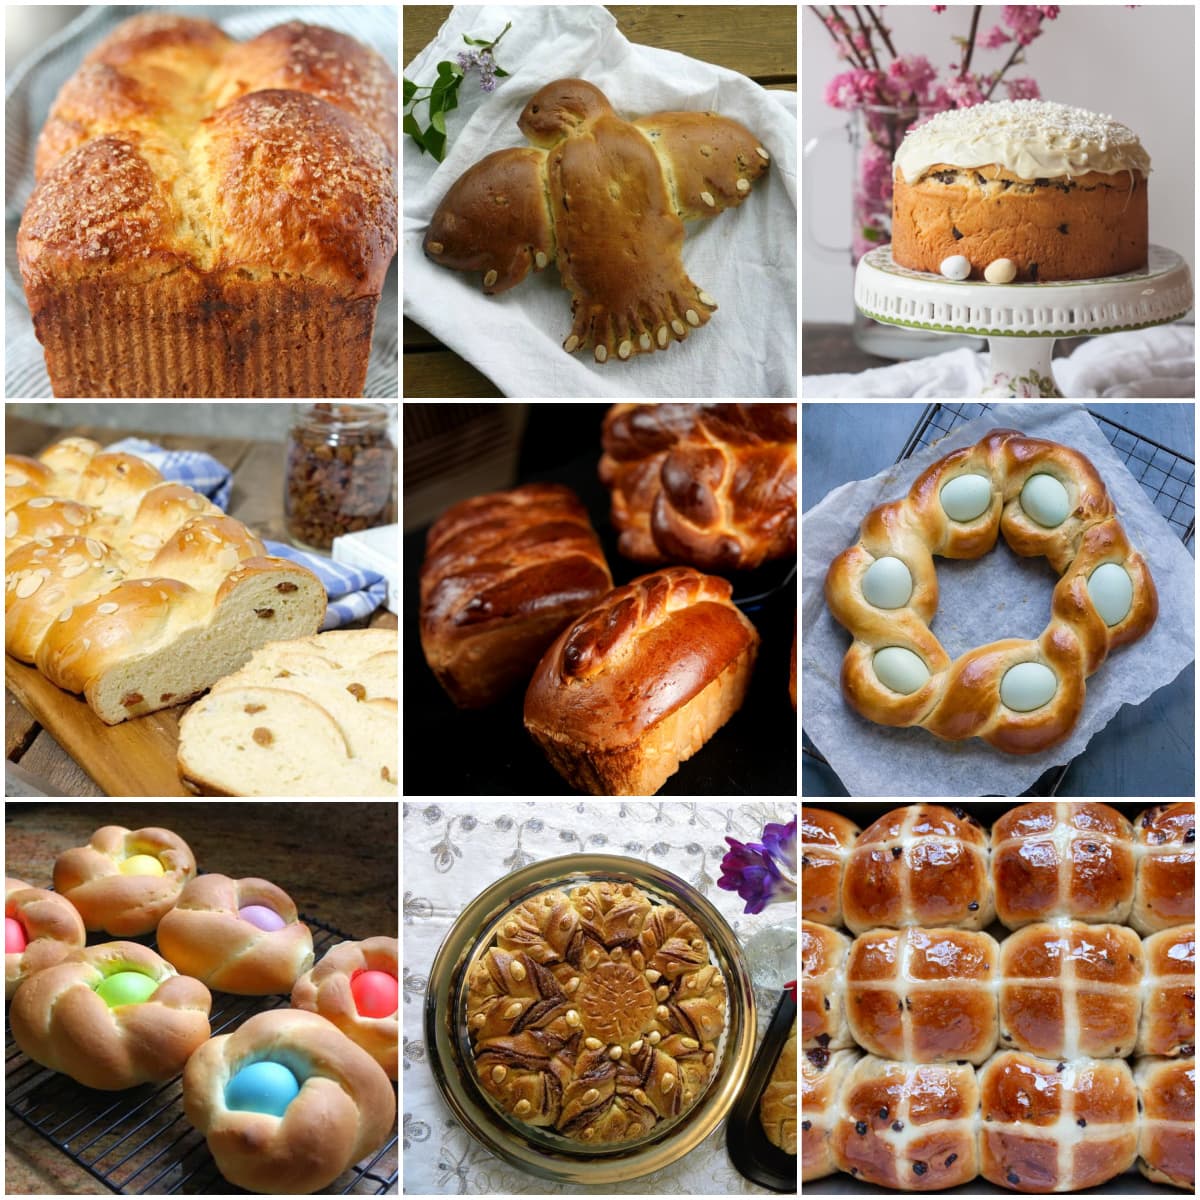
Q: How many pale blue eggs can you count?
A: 6